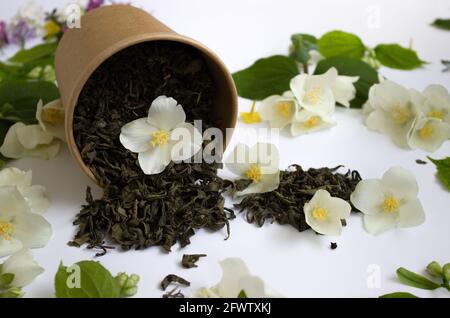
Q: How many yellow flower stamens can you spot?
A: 12